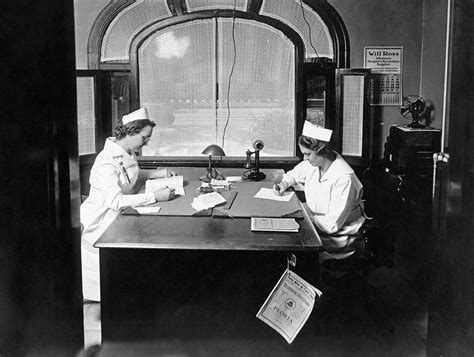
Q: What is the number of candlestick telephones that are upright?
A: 1